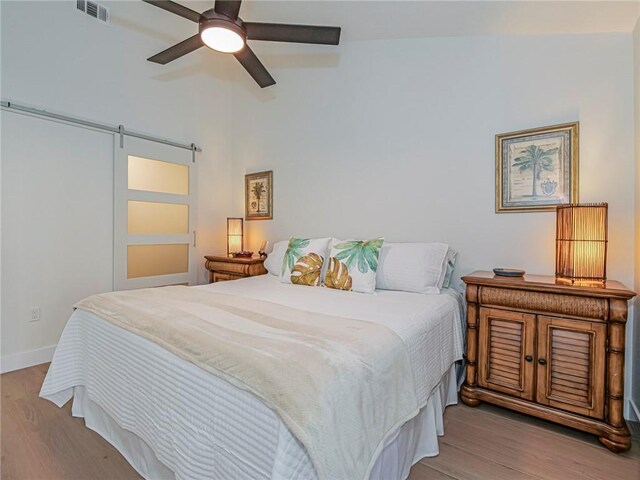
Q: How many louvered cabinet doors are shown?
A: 2